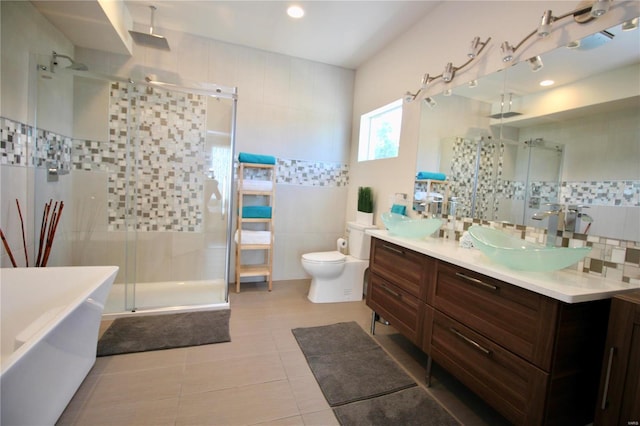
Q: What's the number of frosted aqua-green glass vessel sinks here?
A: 2